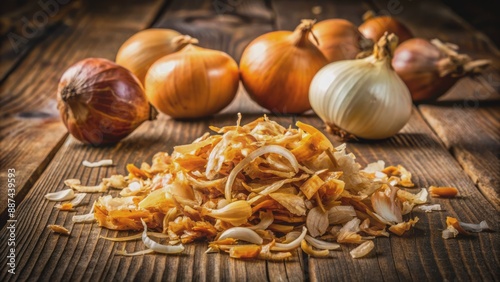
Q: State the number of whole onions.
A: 8